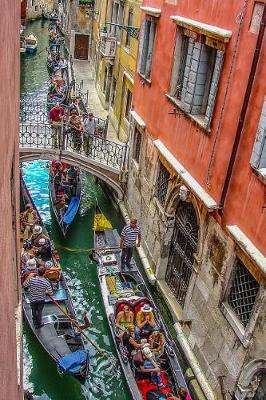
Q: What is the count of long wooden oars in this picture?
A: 2